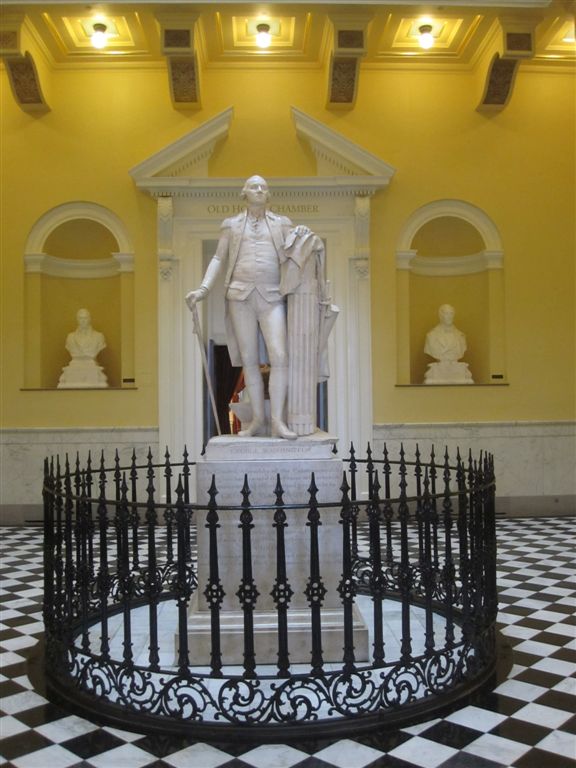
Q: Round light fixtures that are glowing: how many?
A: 3